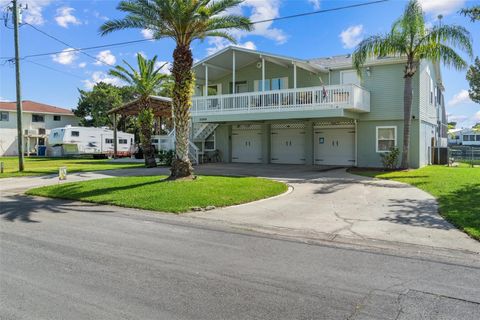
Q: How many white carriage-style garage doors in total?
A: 3